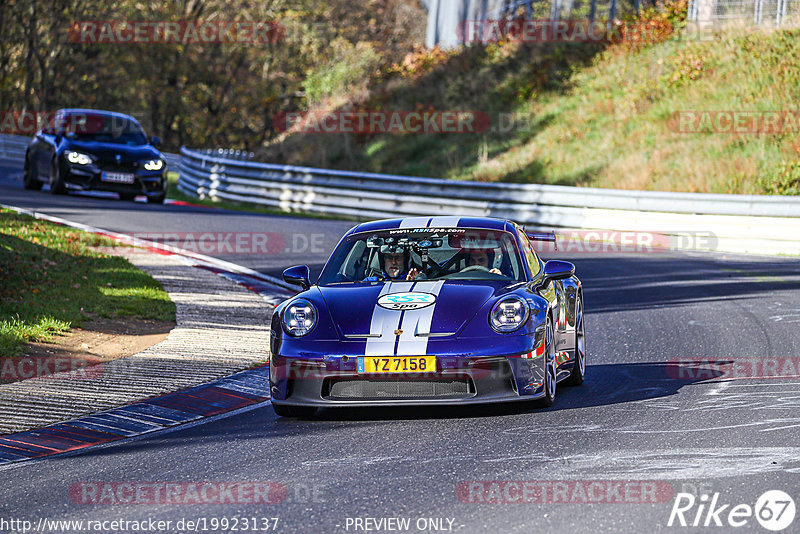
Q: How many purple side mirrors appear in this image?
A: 2